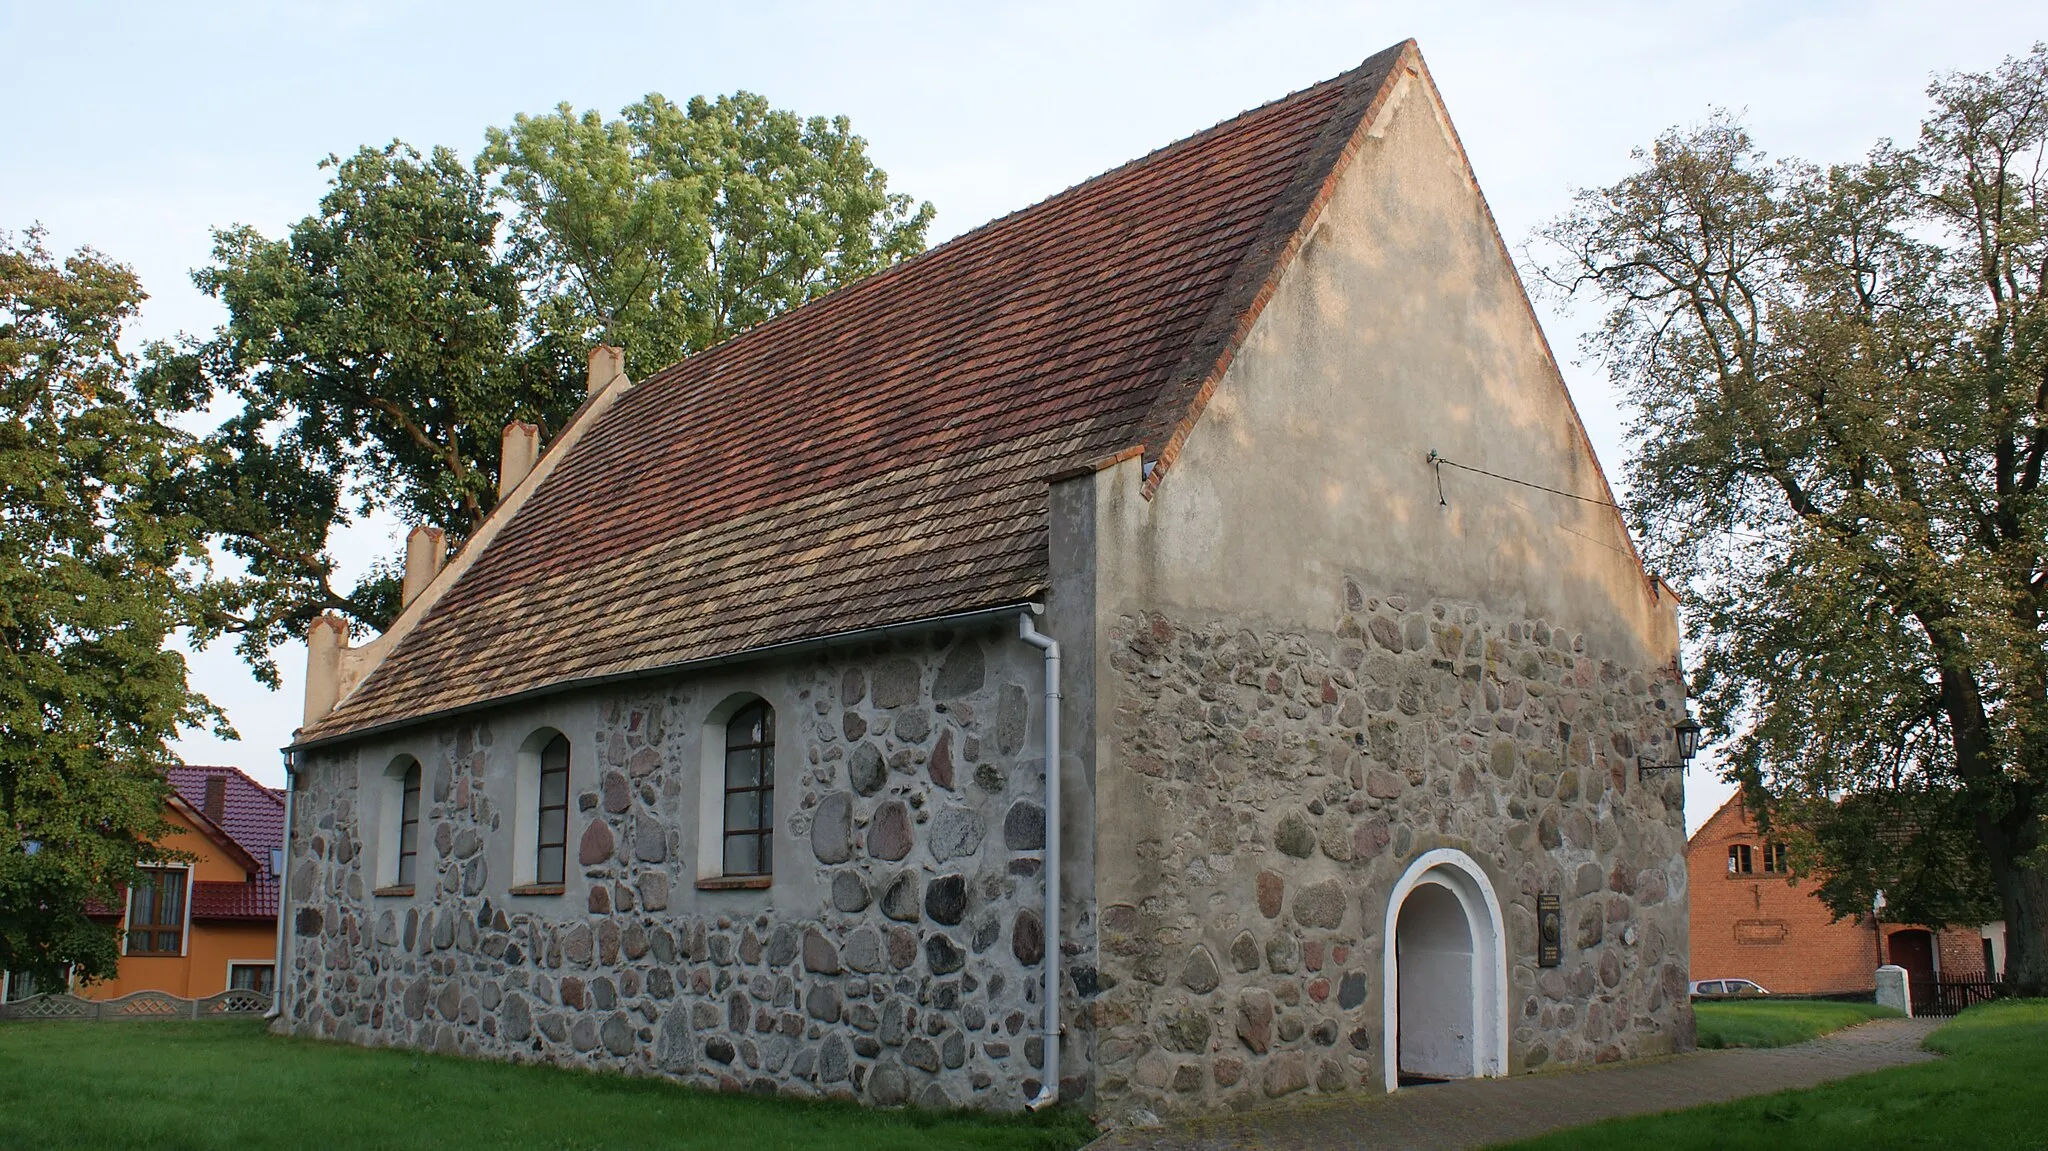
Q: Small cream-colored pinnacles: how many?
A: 4